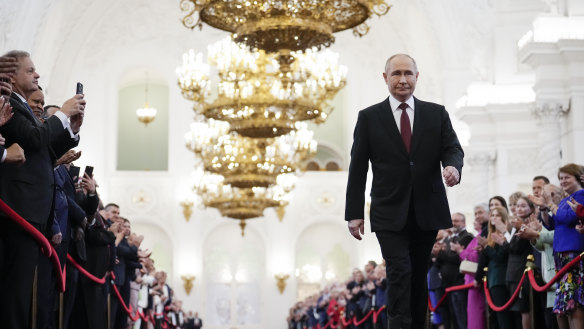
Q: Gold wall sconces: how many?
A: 4